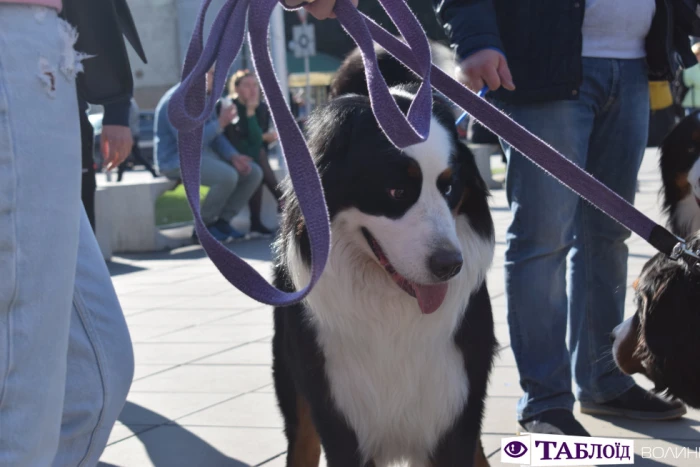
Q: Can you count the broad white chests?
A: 1